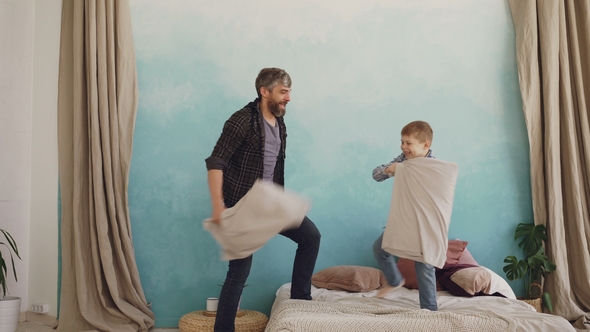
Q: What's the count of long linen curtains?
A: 2